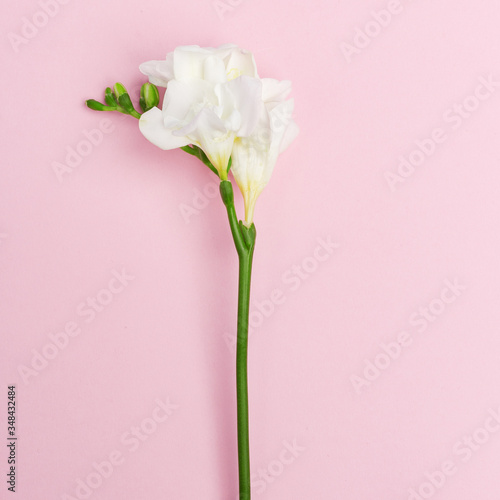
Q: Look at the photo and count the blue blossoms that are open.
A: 0